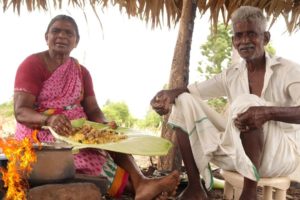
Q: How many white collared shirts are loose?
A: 1